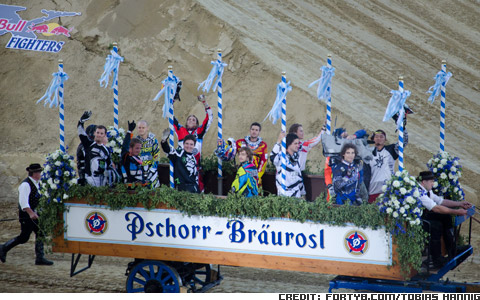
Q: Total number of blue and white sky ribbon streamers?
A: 8